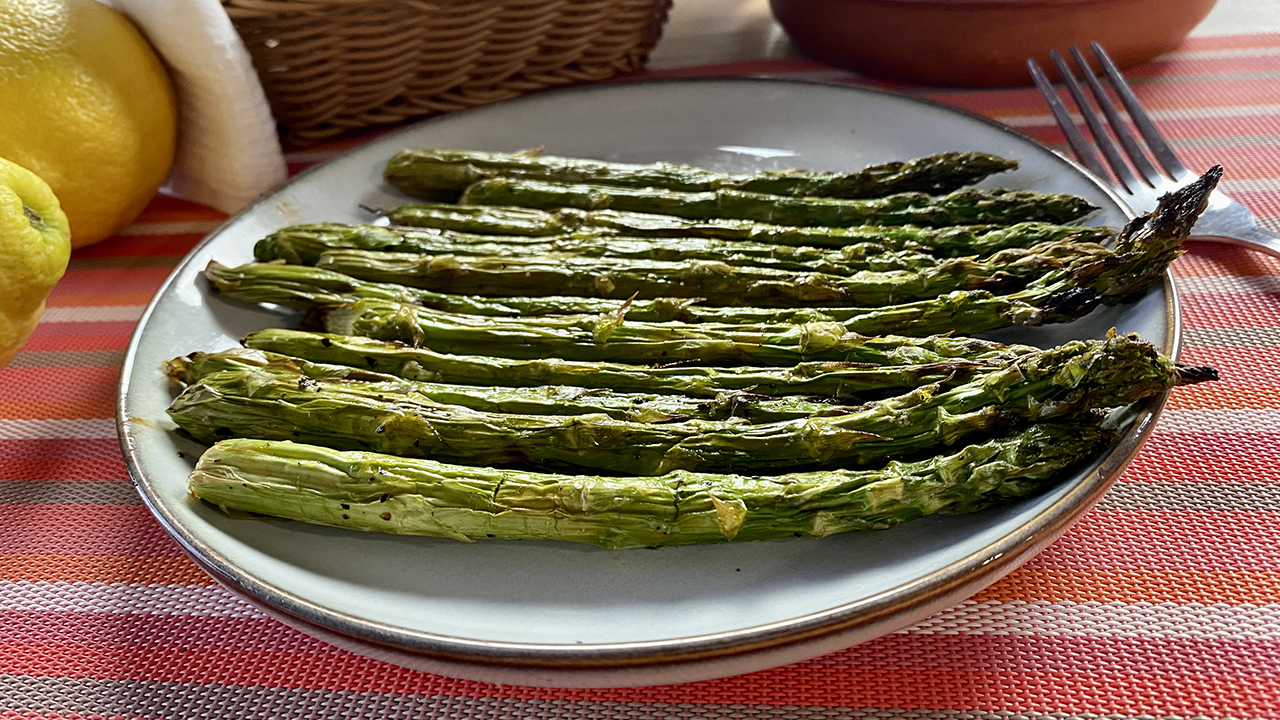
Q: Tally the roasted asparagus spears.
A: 11